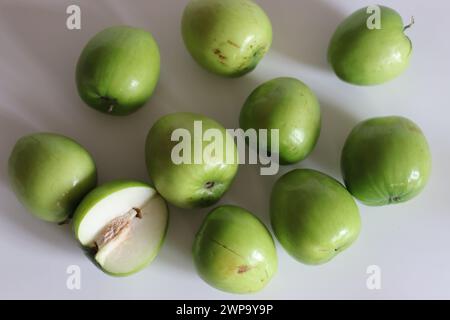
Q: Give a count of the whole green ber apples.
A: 9